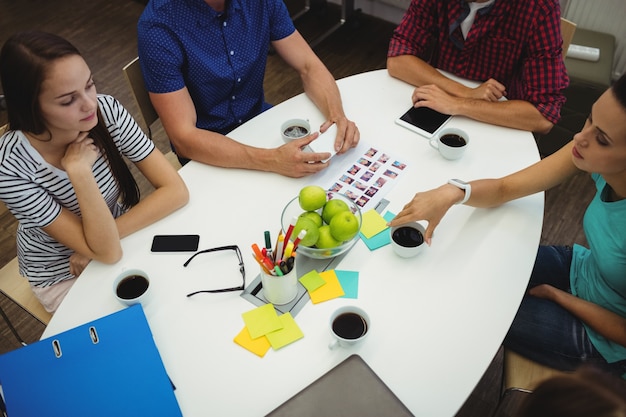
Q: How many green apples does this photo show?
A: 6